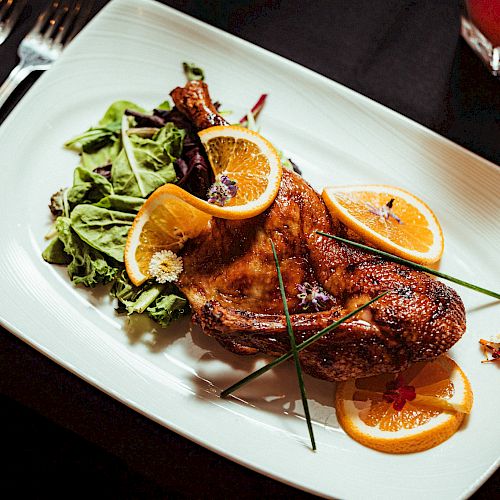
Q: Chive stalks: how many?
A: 3